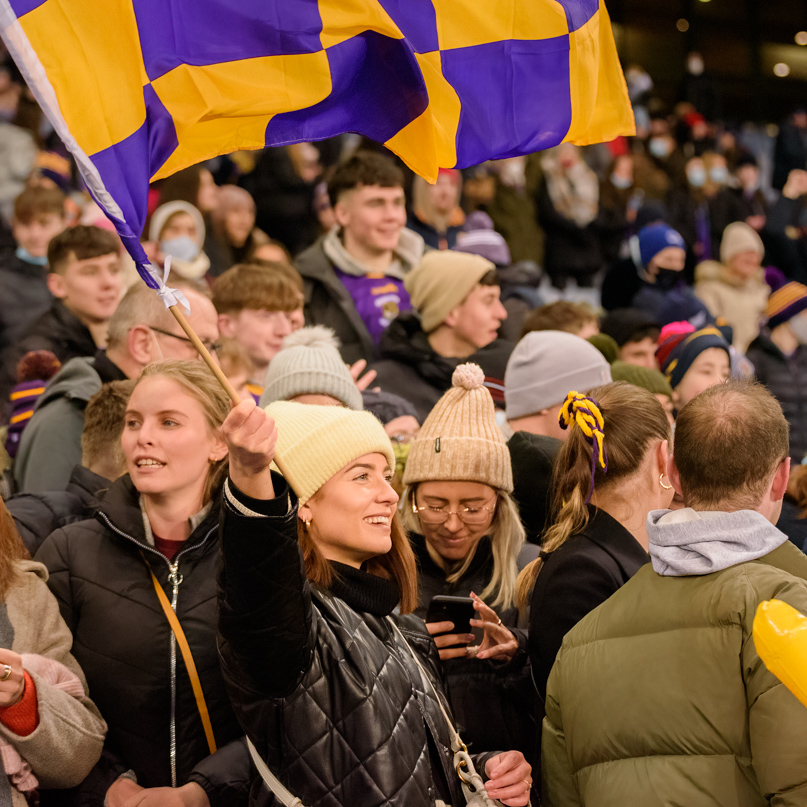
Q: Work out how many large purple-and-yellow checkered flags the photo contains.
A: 1